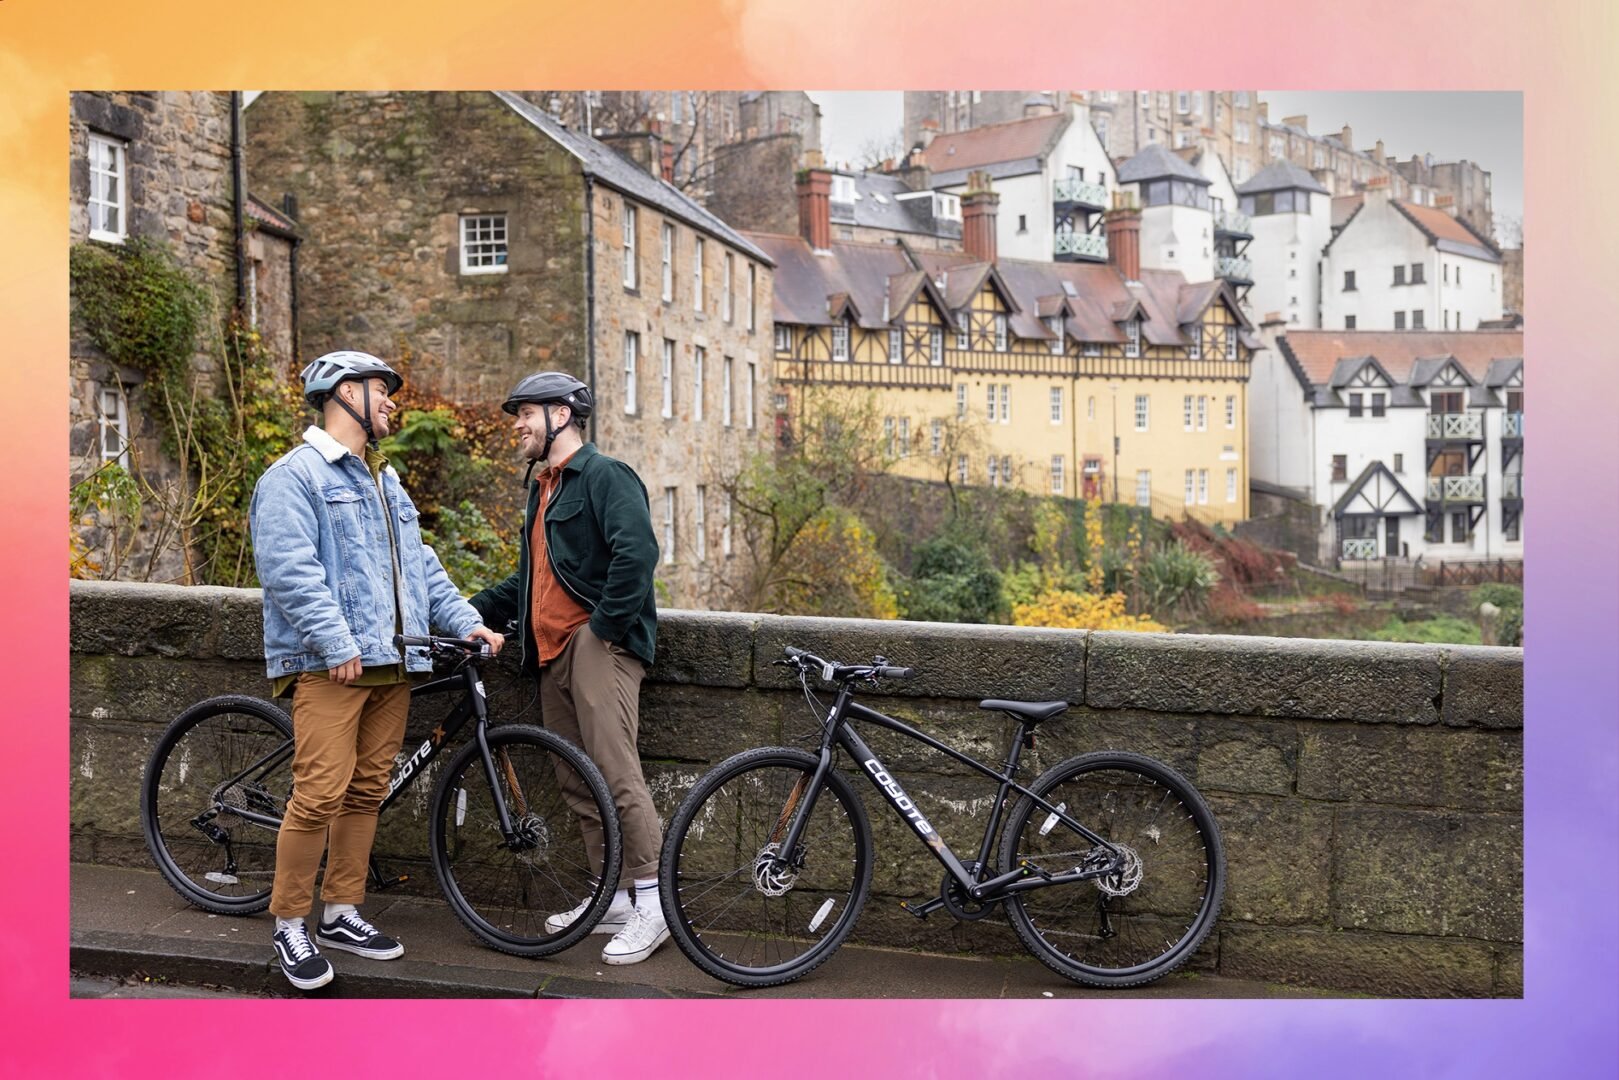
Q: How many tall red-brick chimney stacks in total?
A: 3